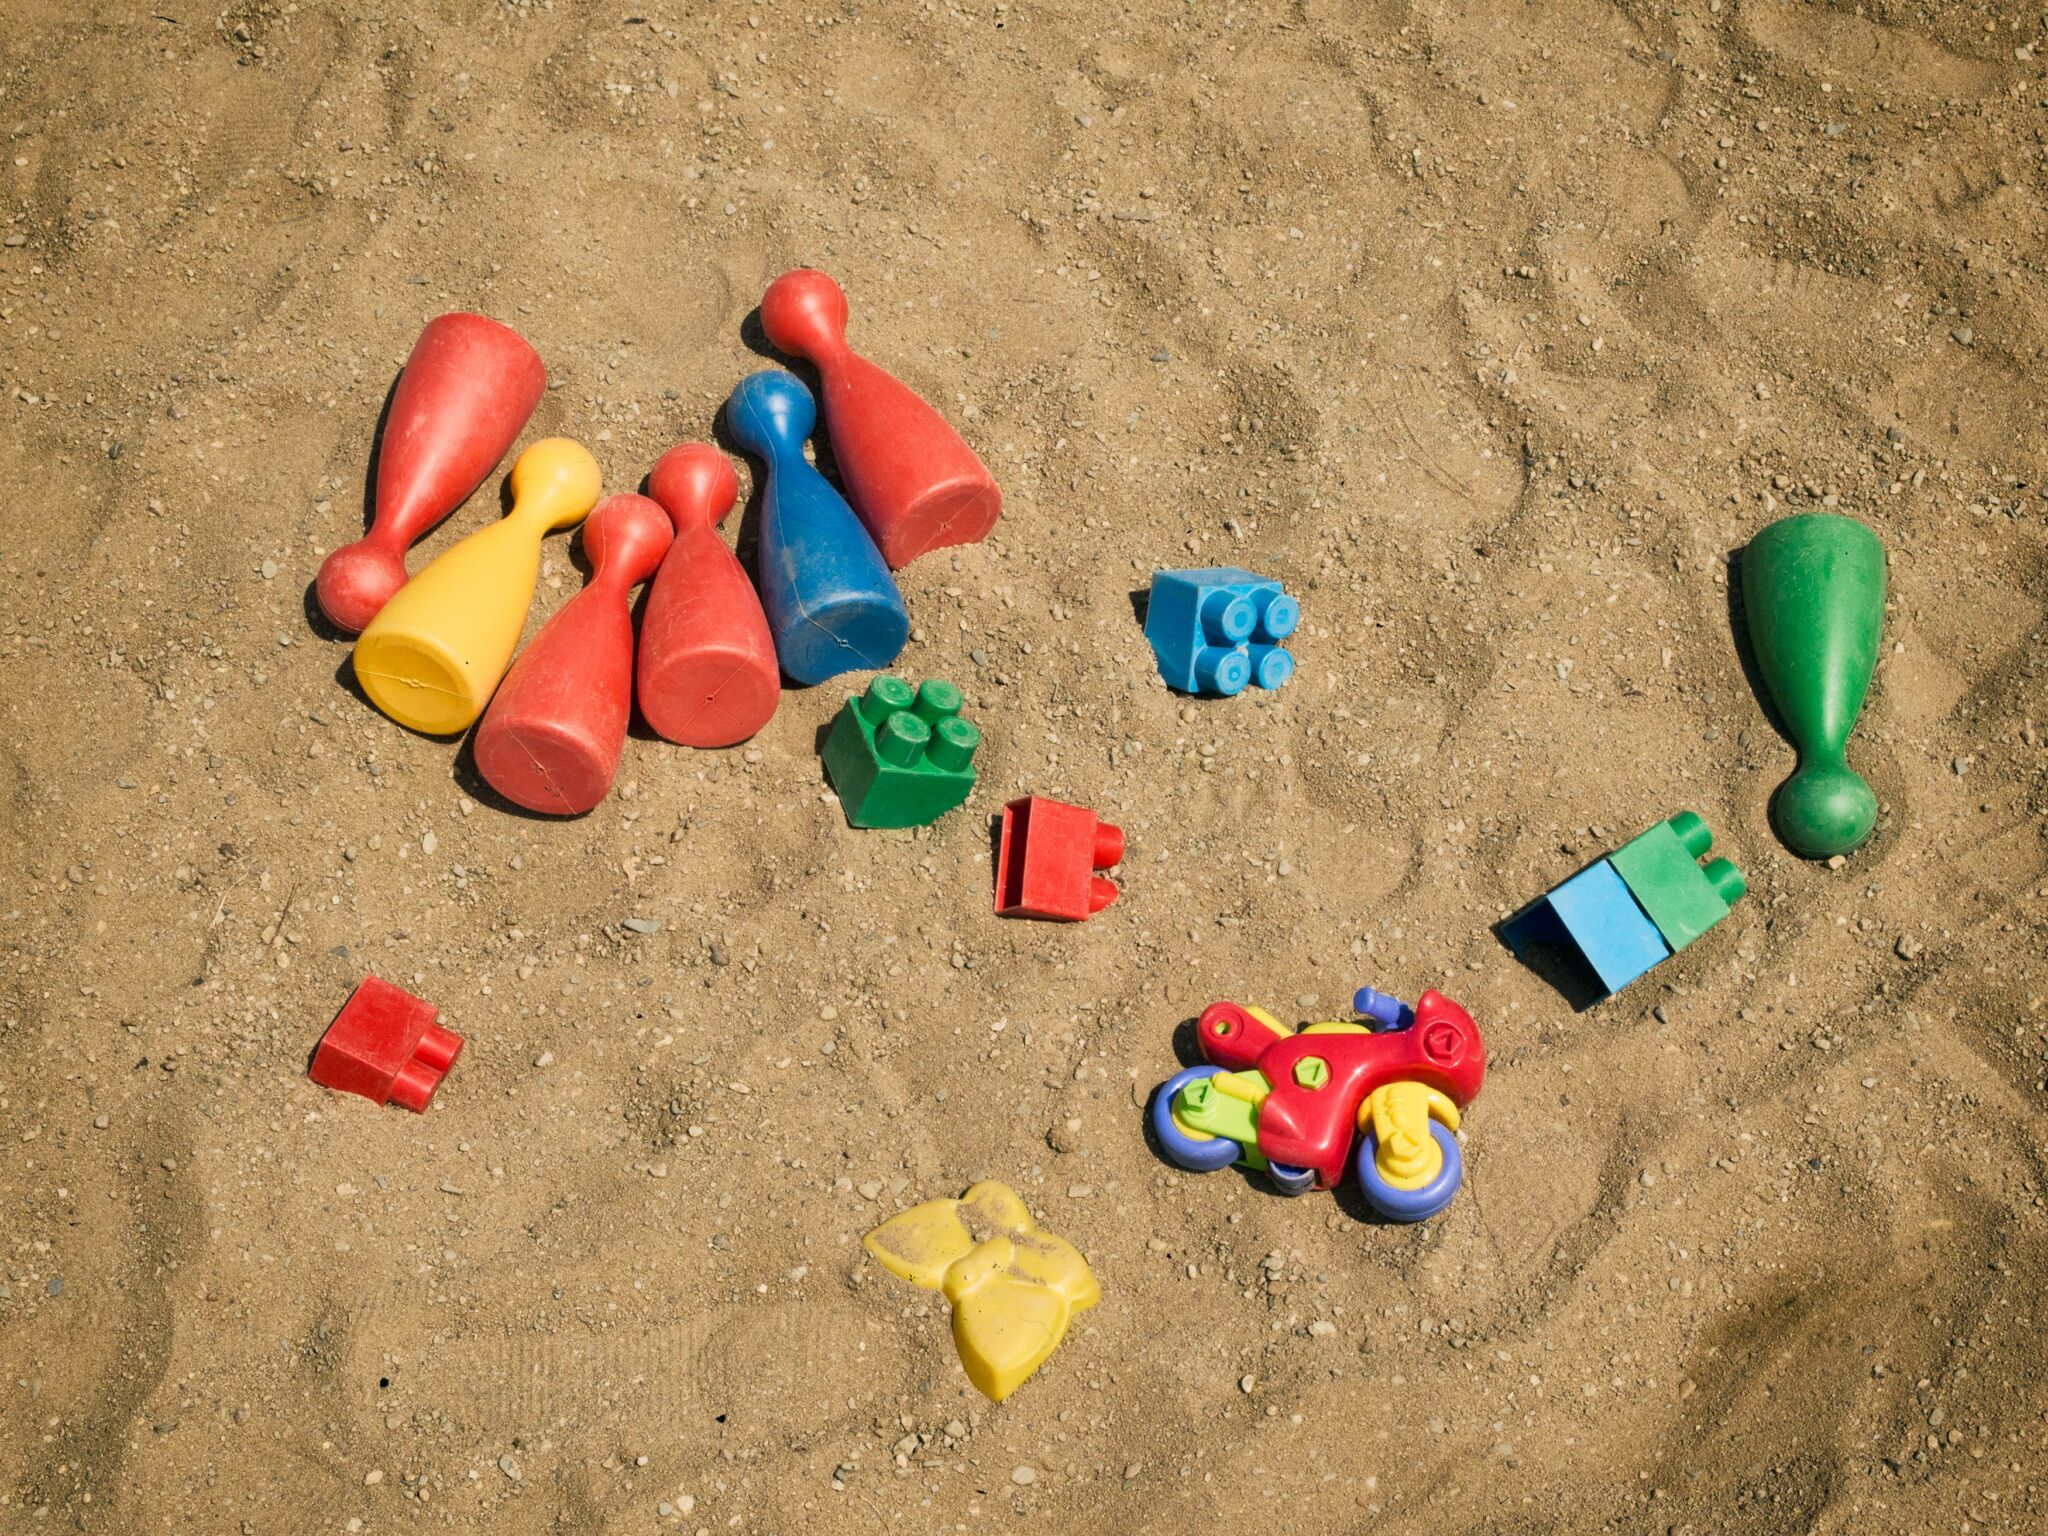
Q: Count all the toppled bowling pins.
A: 7